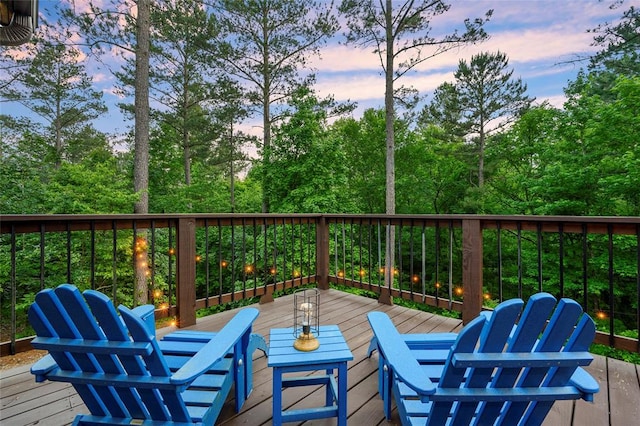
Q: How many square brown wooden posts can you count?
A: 3